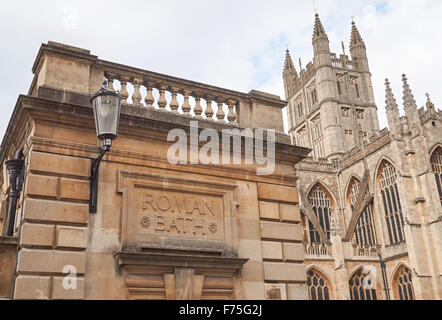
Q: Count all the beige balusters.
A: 11